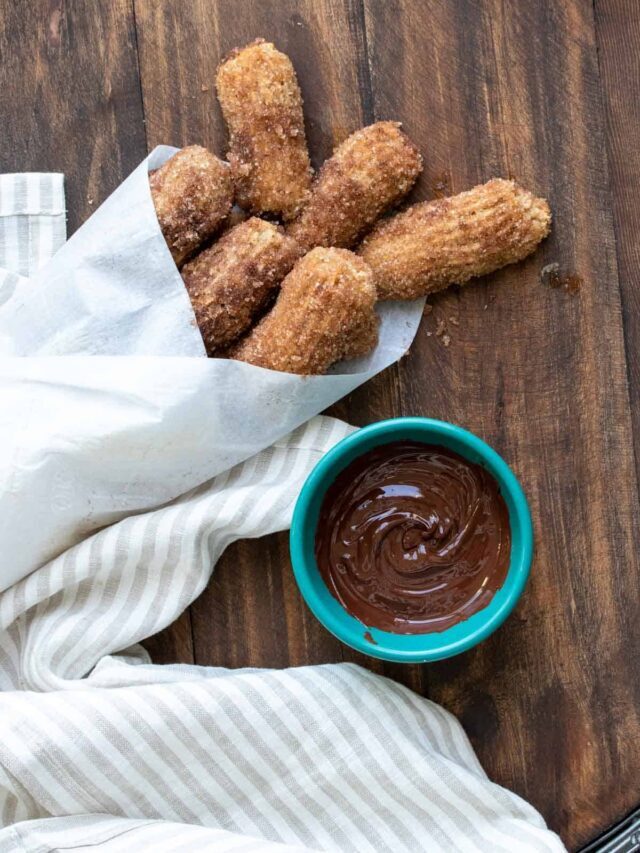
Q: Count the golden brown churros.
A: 6